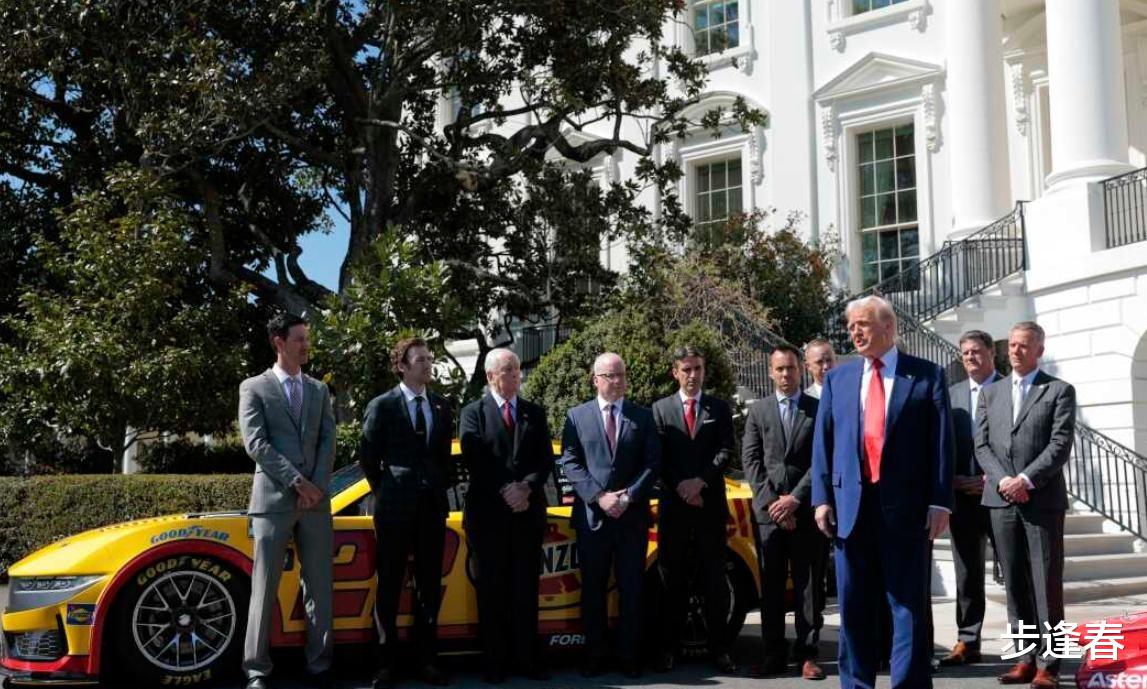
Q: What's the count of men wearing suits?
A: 10